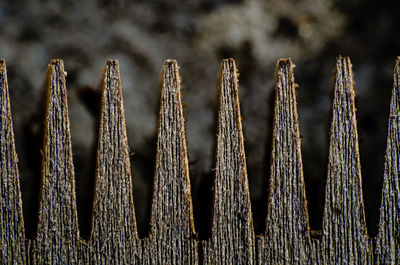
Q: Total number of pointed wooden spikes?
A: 8